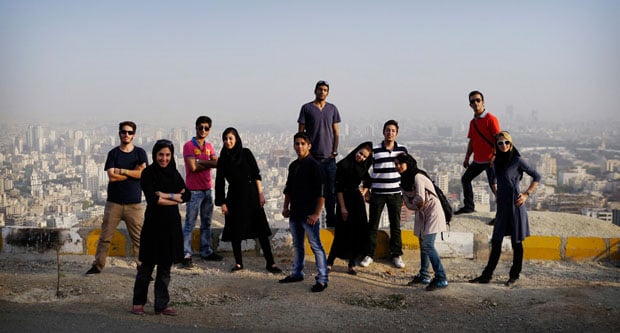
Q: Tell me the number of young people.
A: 11